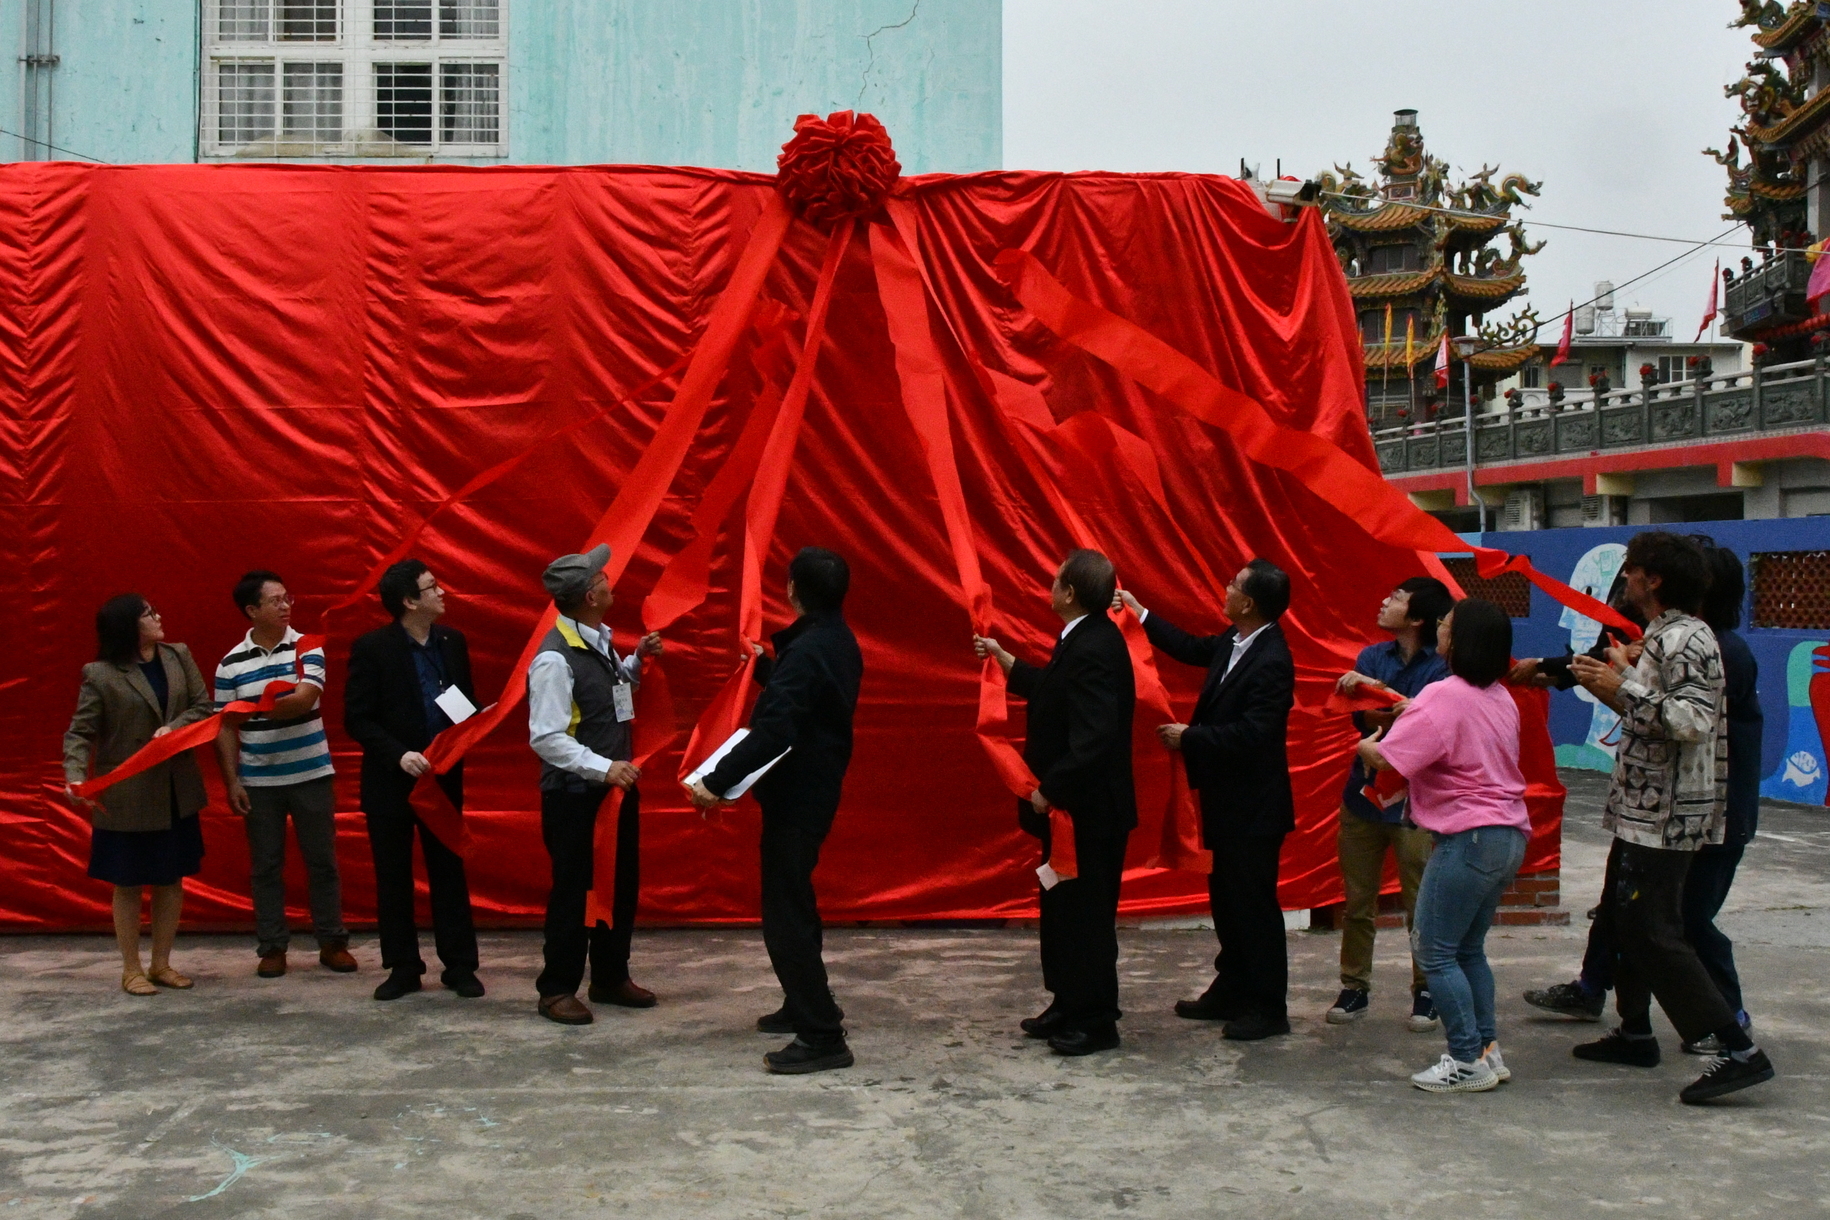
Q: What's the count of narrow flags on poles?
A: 5